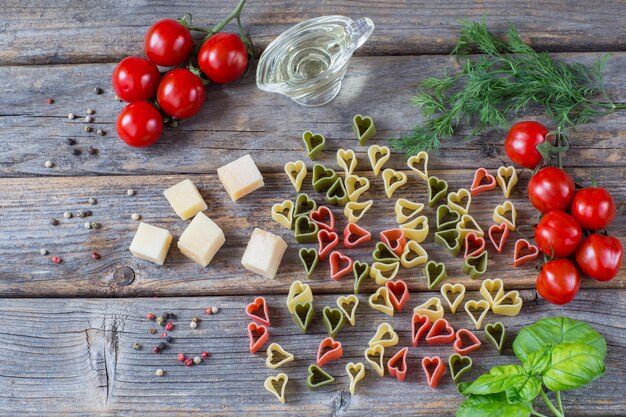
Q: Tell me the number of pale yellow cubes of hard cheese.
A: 5